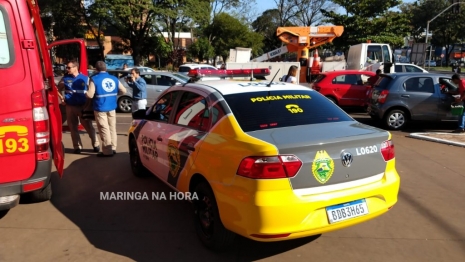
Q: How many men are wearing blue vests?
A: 2